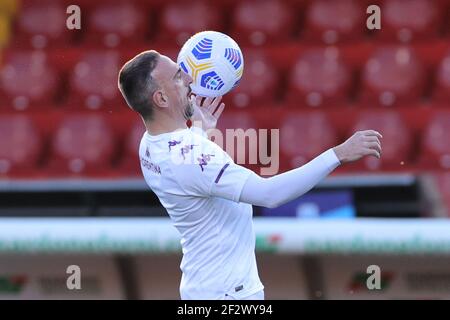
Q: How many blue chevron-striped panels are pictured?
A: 3